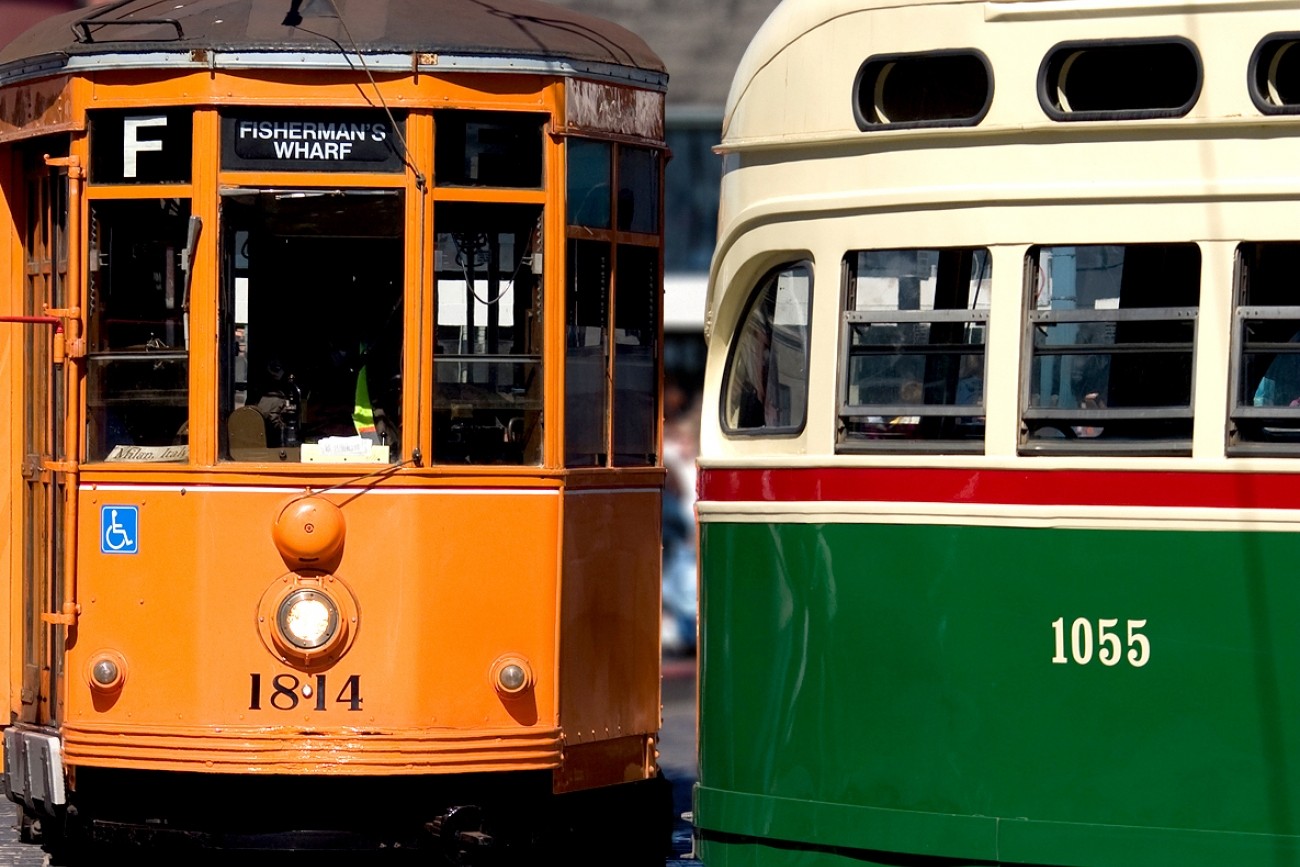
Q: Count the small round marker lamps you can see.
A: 2